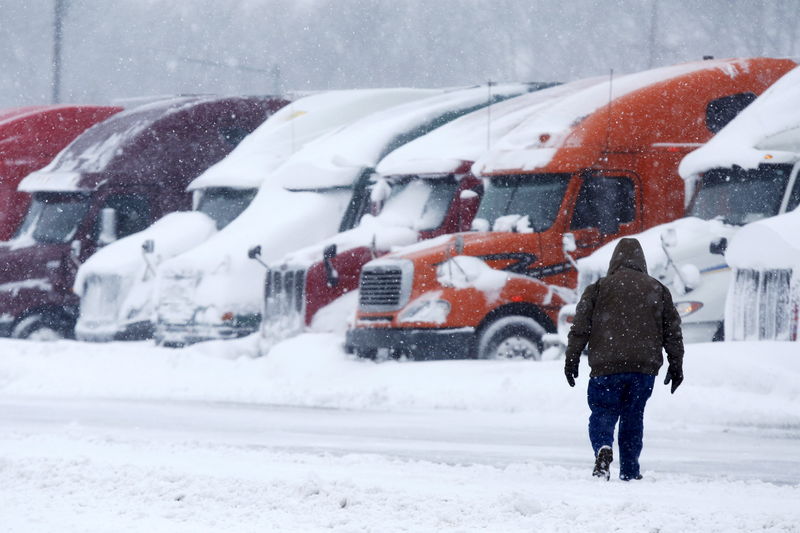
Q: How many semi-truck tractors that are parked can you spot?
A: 8